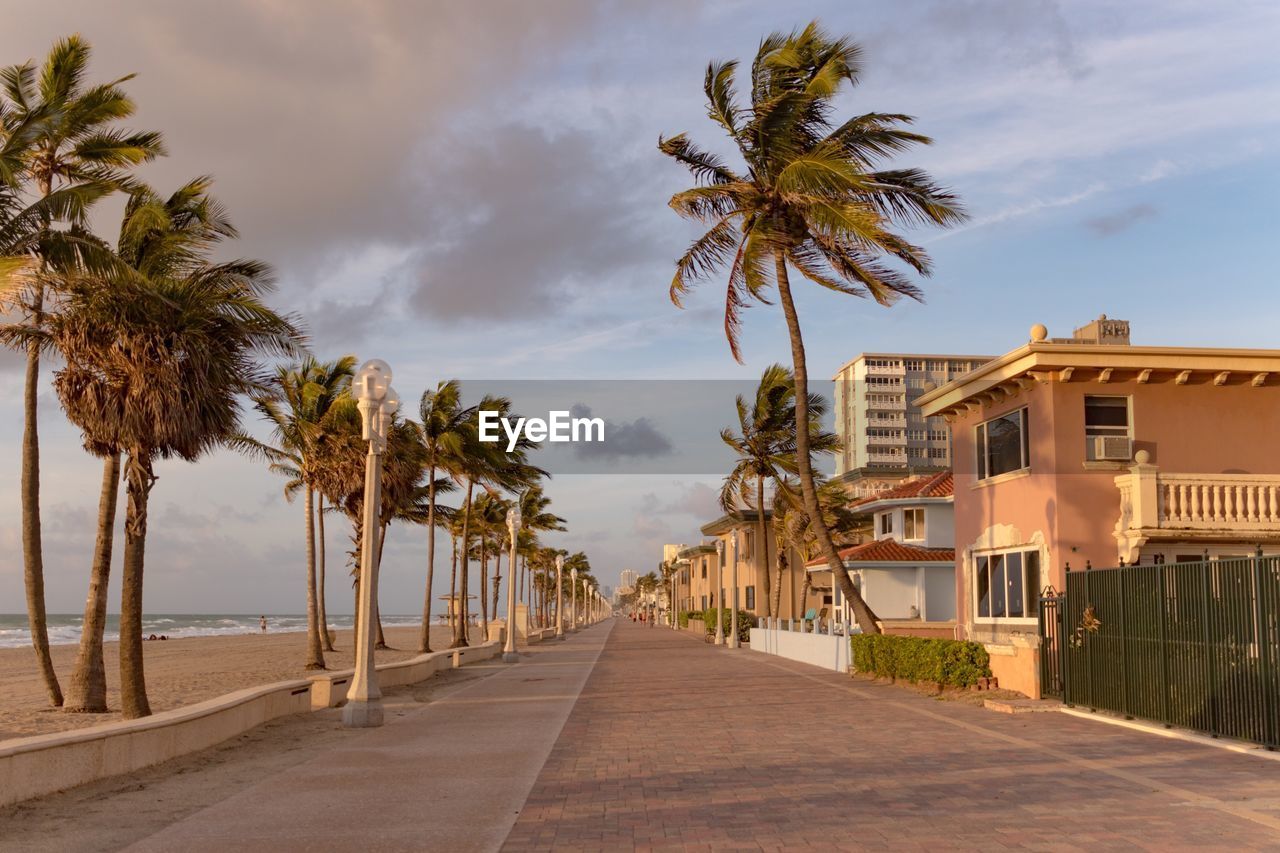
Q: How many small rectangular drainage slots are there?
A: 4